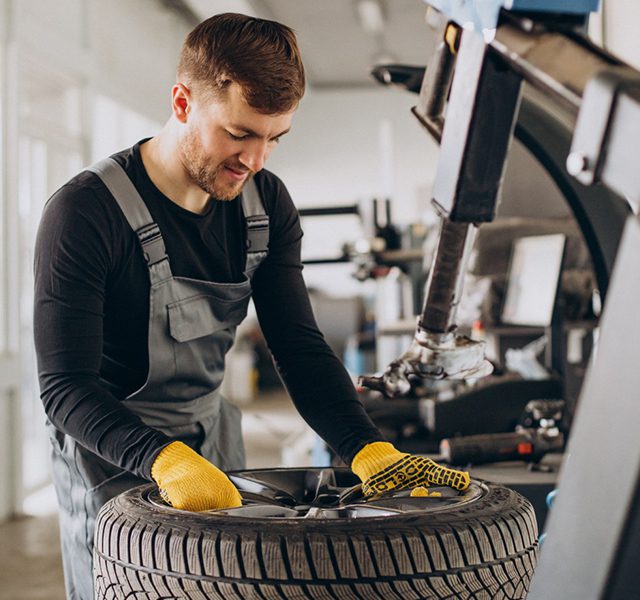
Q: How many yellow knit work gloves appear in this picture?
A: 2